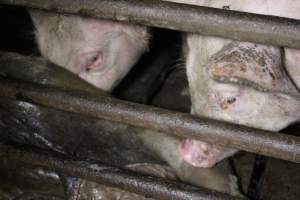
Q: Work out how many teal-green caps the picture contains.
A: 0